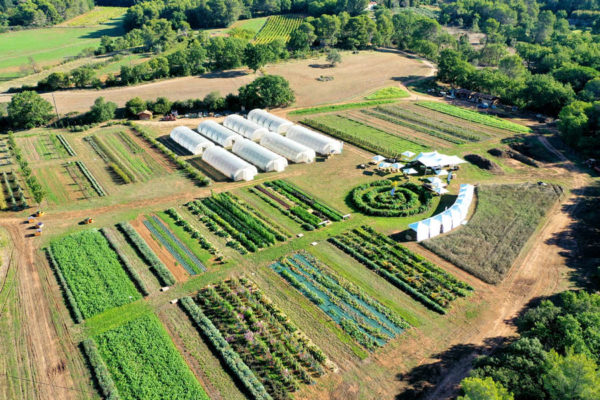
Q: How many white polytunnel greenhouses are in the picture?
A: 8